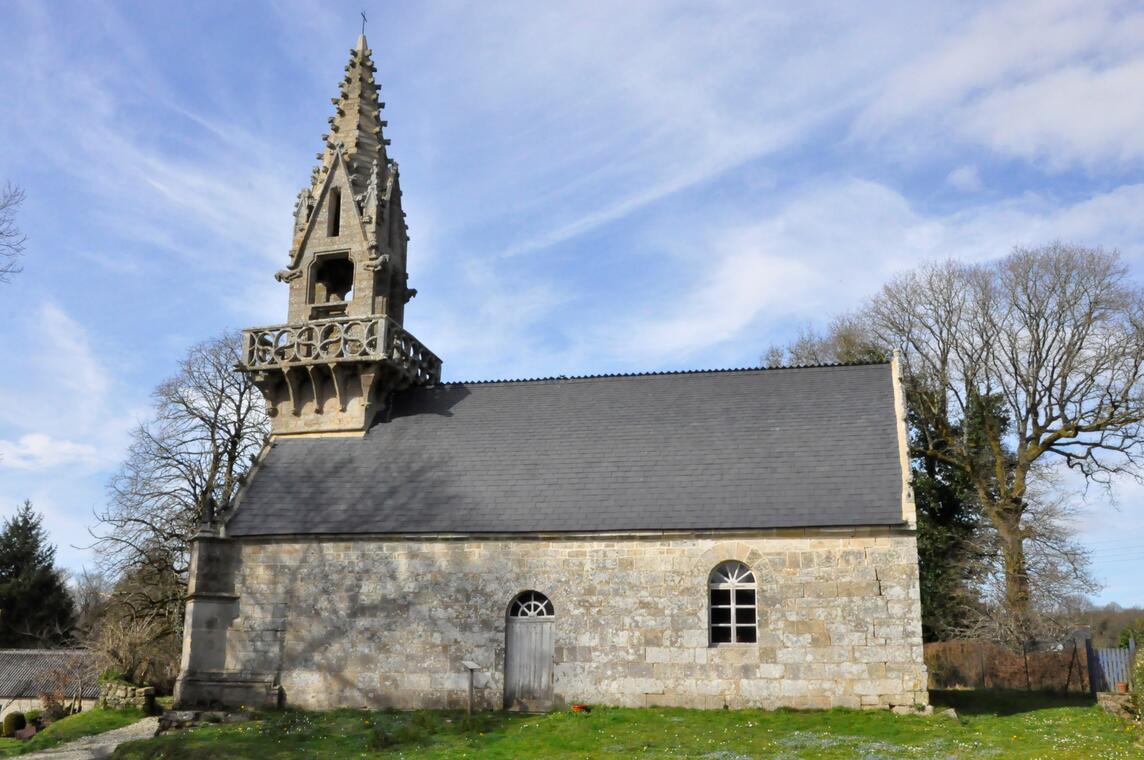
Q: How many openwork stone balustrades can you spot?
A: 1